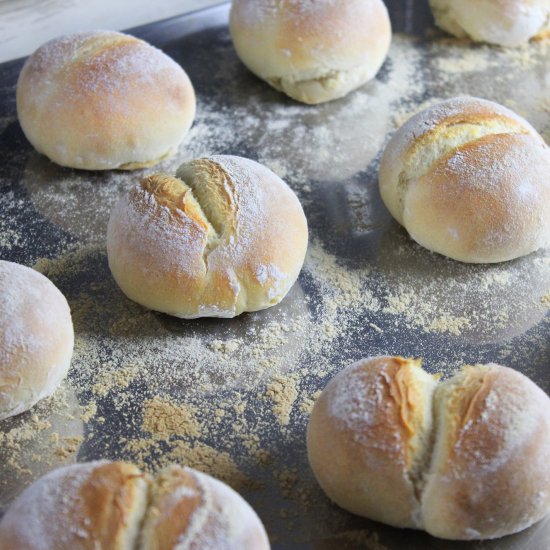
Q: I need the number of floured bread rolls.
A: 8